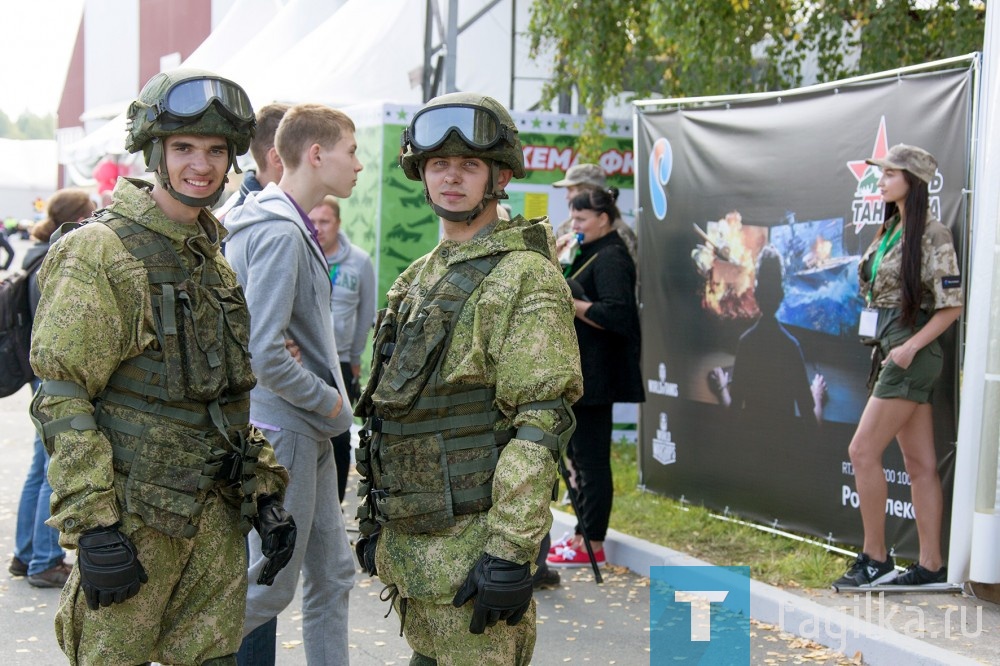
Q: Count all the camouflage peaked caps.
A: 2